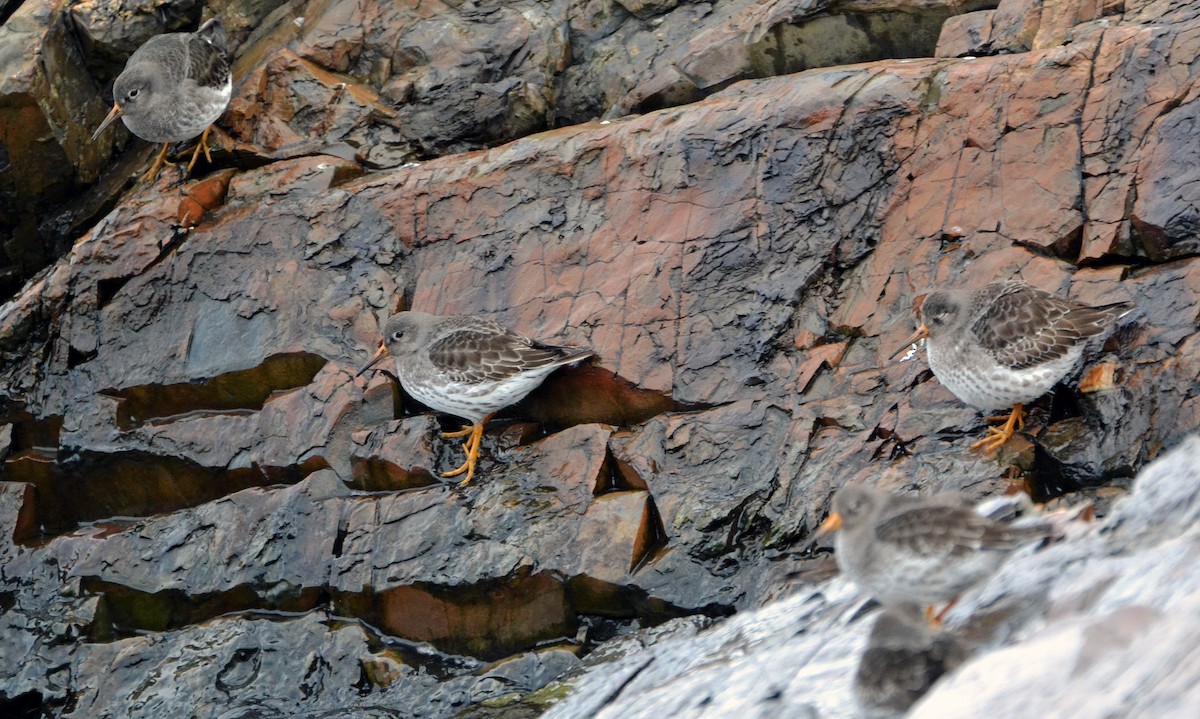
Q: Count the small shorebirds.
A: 5